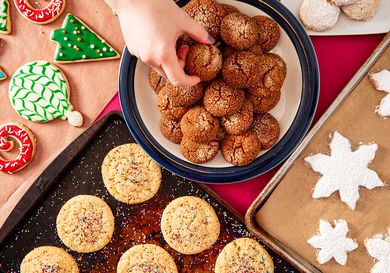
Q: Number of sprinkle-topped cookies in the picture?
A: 6